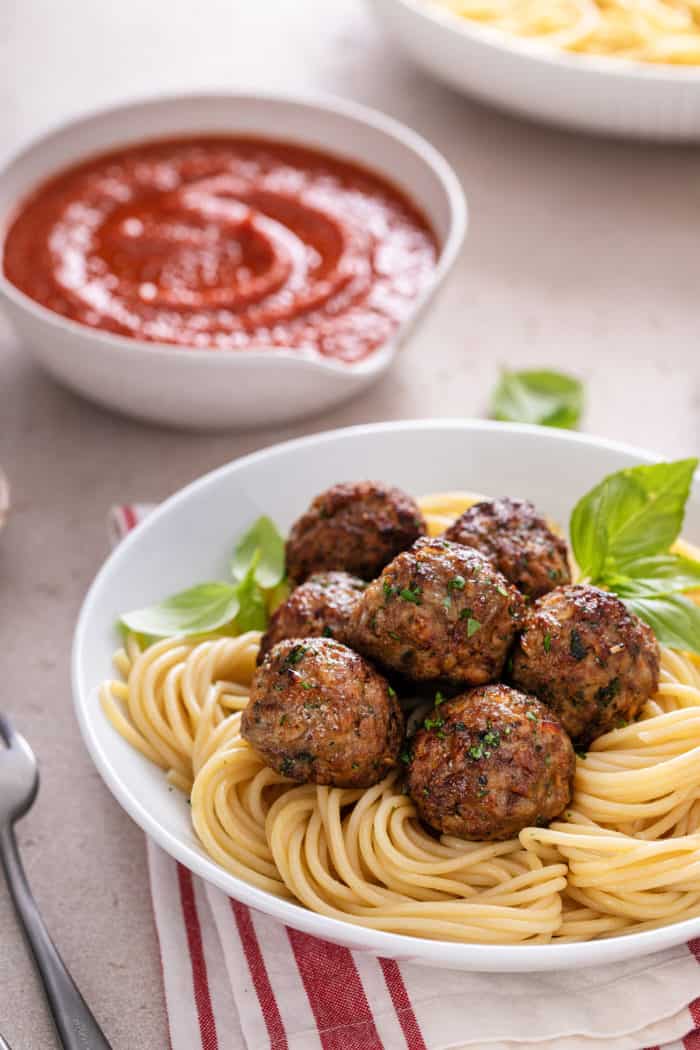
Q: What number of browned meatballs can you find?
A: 7